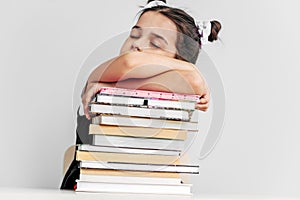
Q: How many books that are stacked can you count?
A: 12